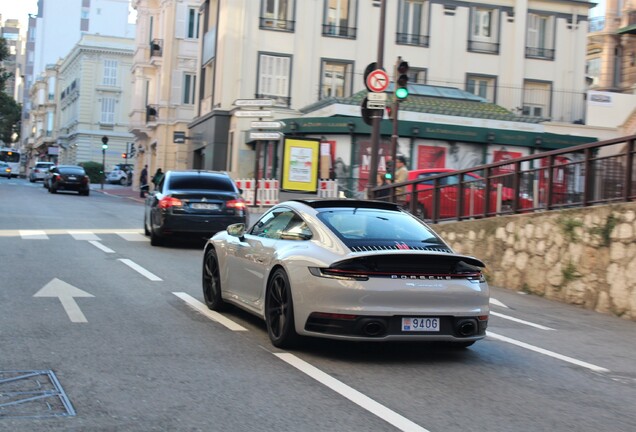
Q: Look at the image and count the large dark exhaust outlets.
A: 2